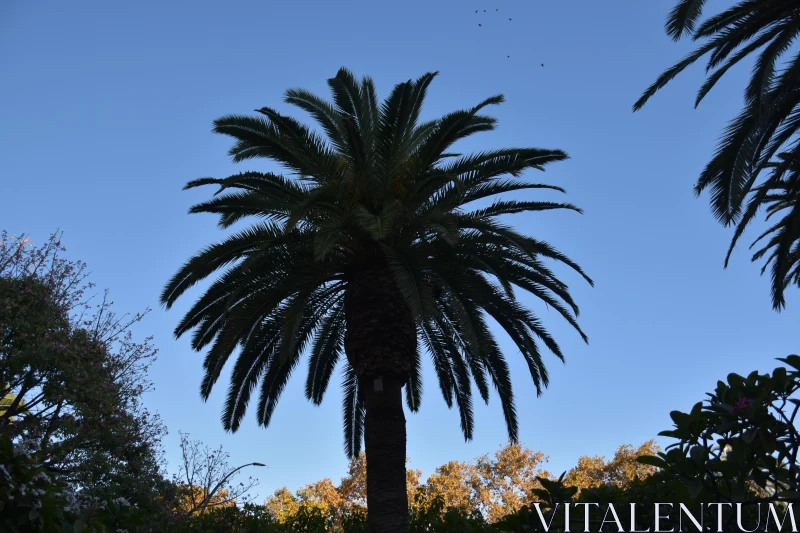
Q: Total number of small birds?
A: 7